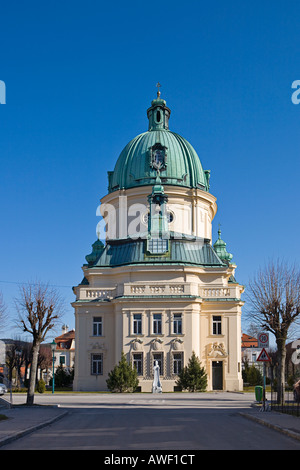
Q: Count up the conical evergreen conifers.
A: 2